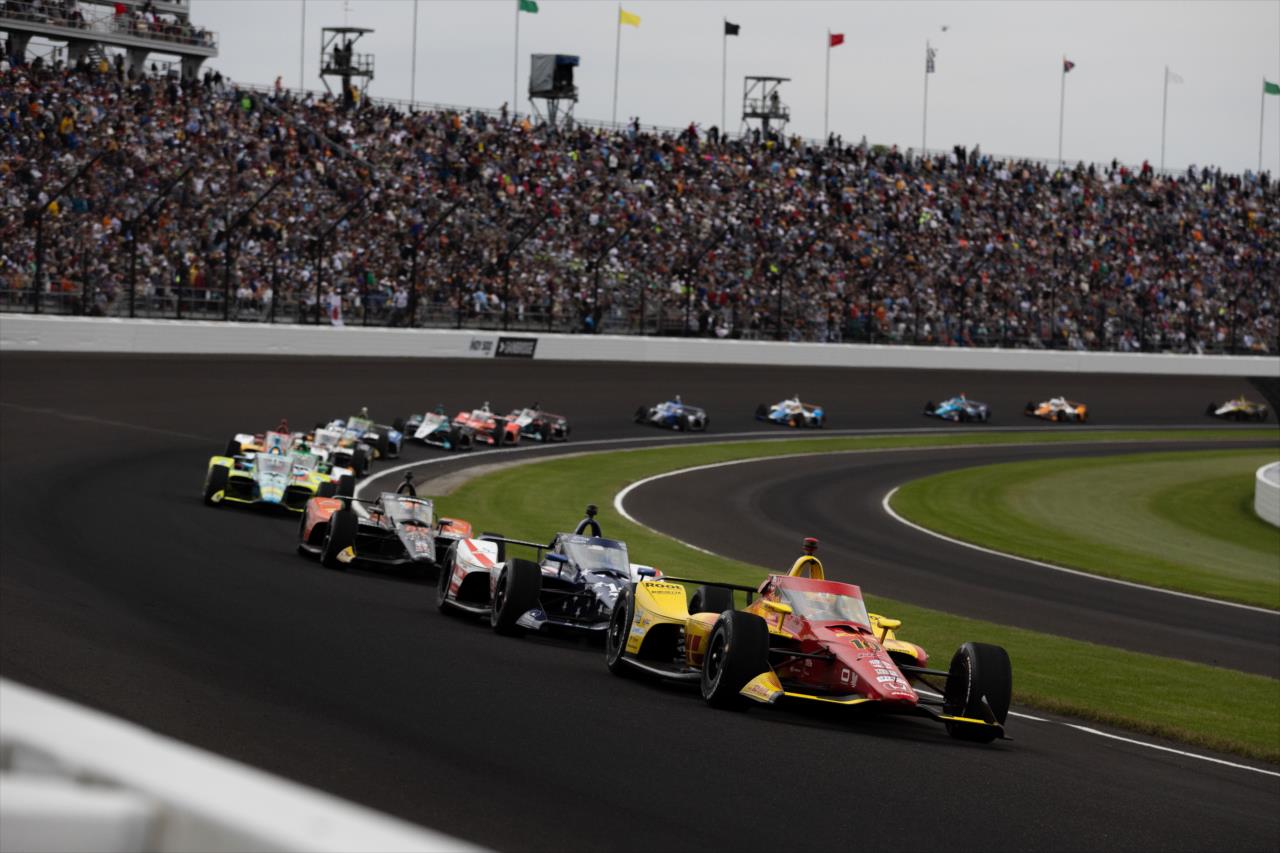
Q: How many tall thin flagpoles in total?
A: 10